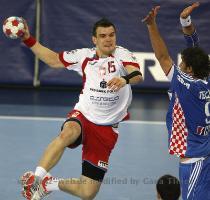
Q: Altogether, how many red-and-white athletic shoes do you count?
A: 2